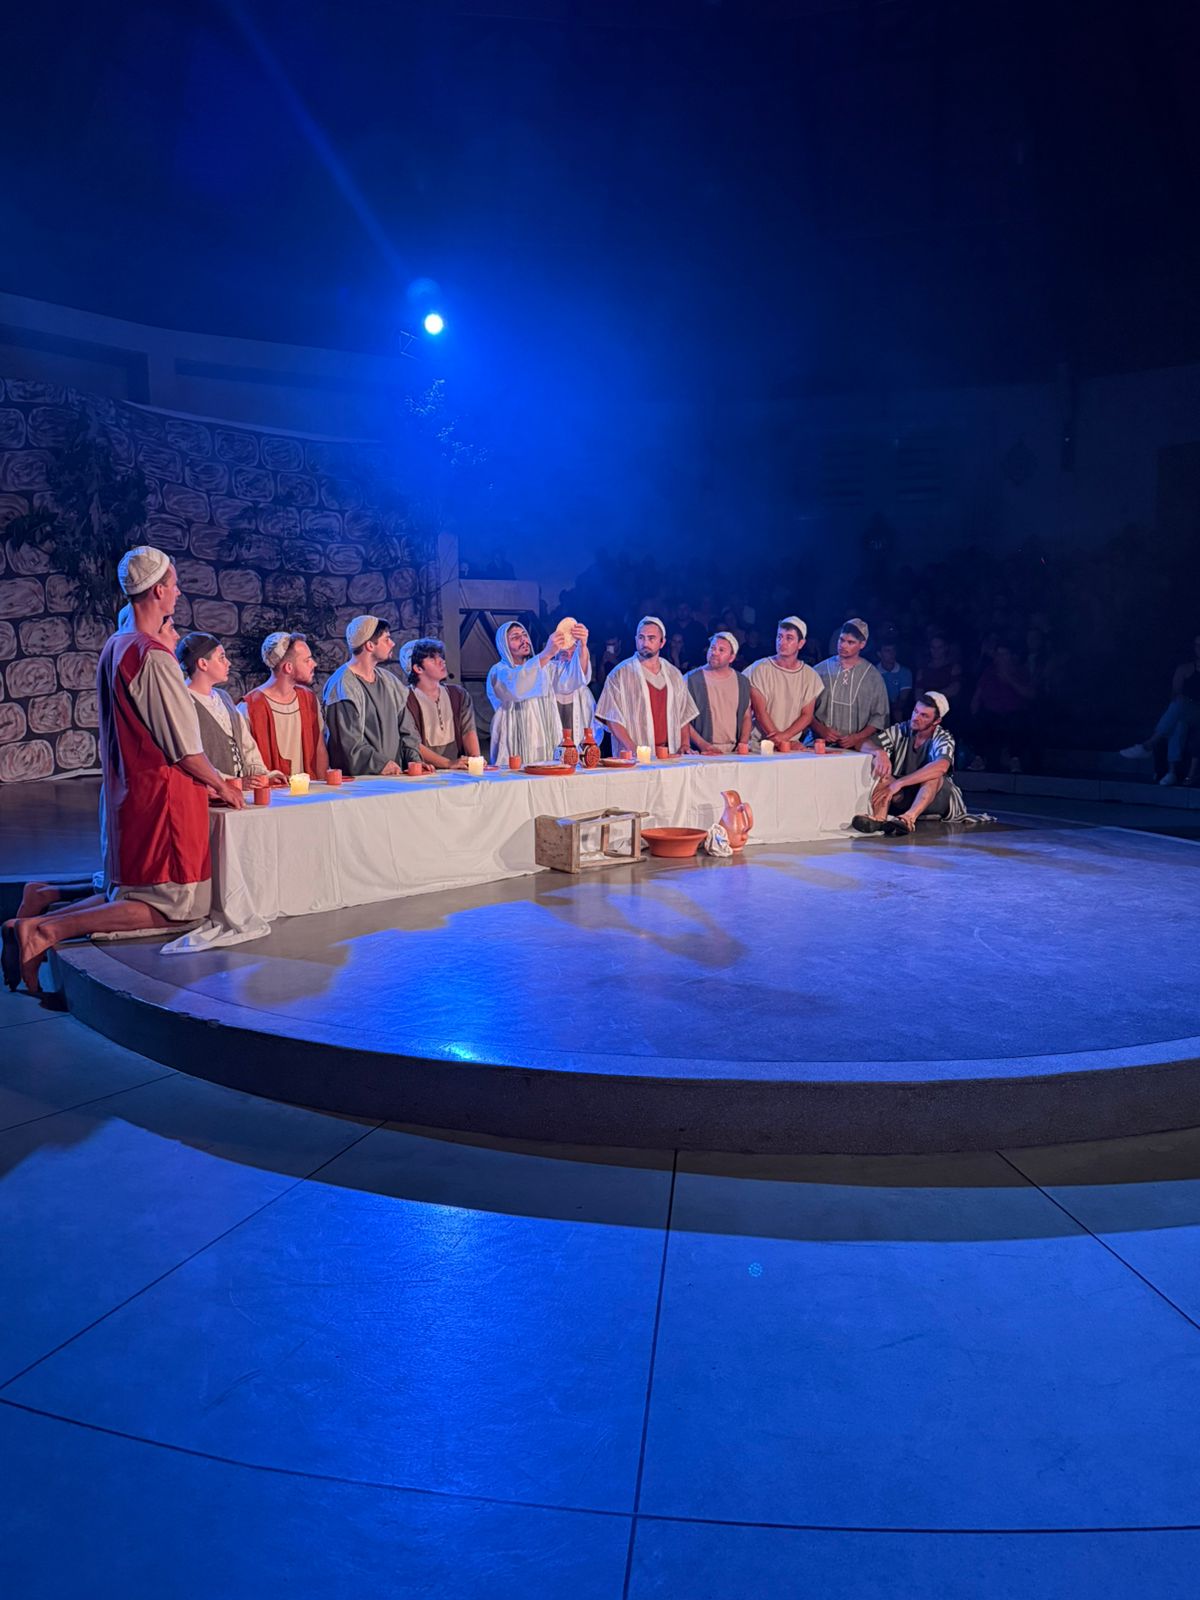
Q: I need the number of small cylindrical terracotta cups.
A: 11